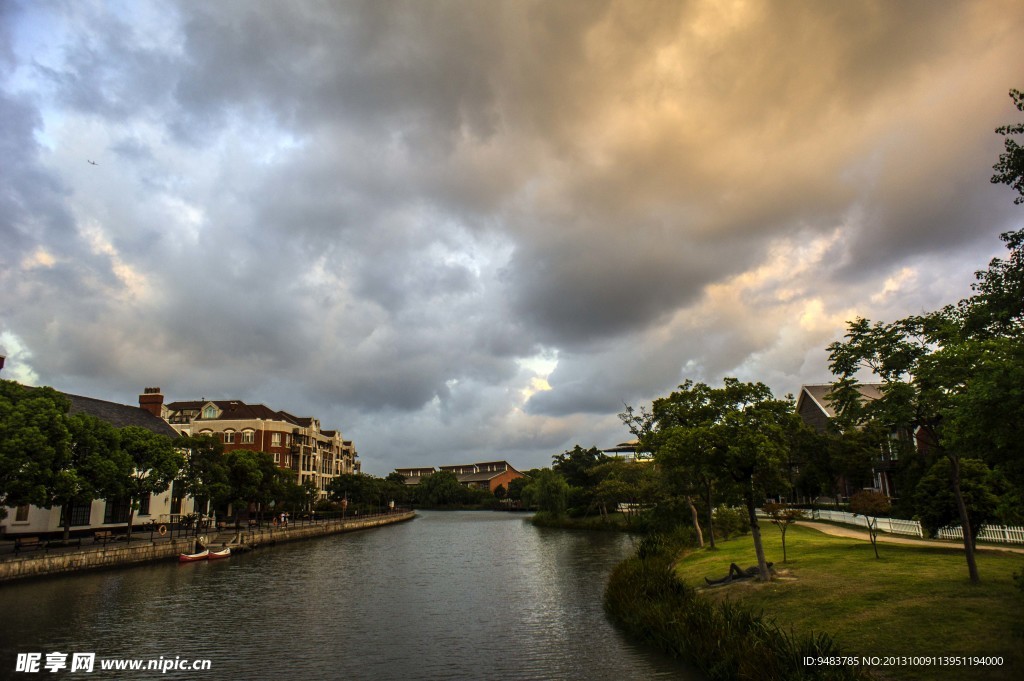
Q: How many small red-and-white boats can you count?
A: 2